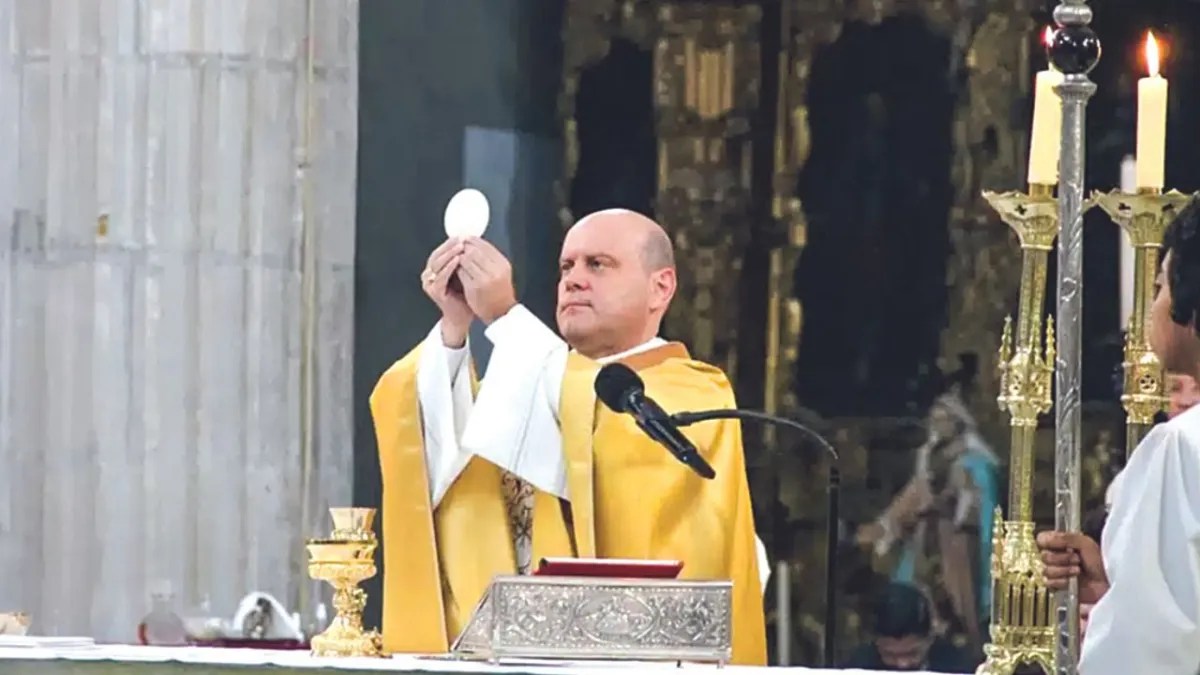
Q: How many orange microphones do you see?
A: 0